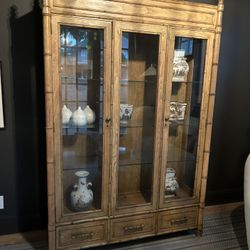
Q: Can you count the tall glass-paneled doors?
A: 3